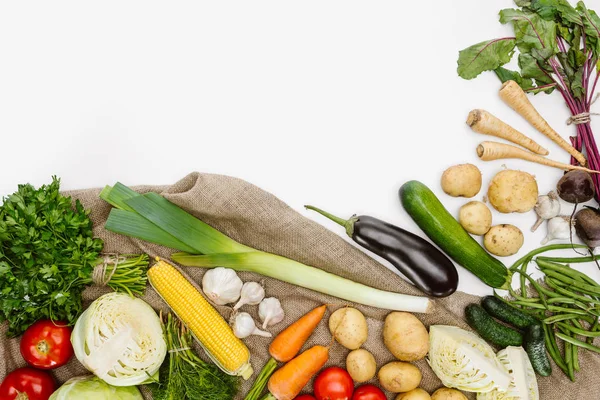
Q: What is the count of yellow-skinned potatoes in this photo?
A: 10